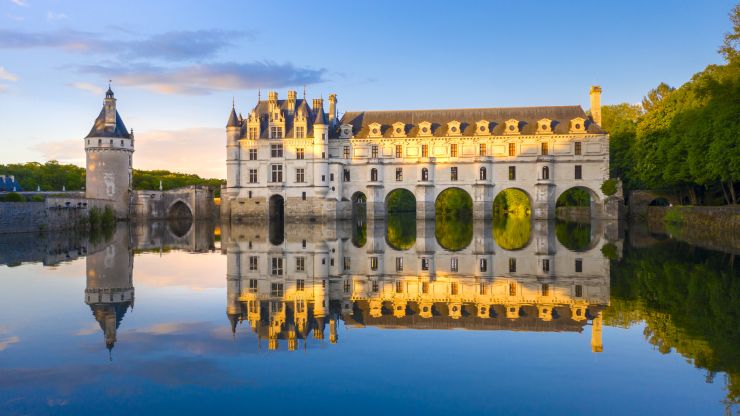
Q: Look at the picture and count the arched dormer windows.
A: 9